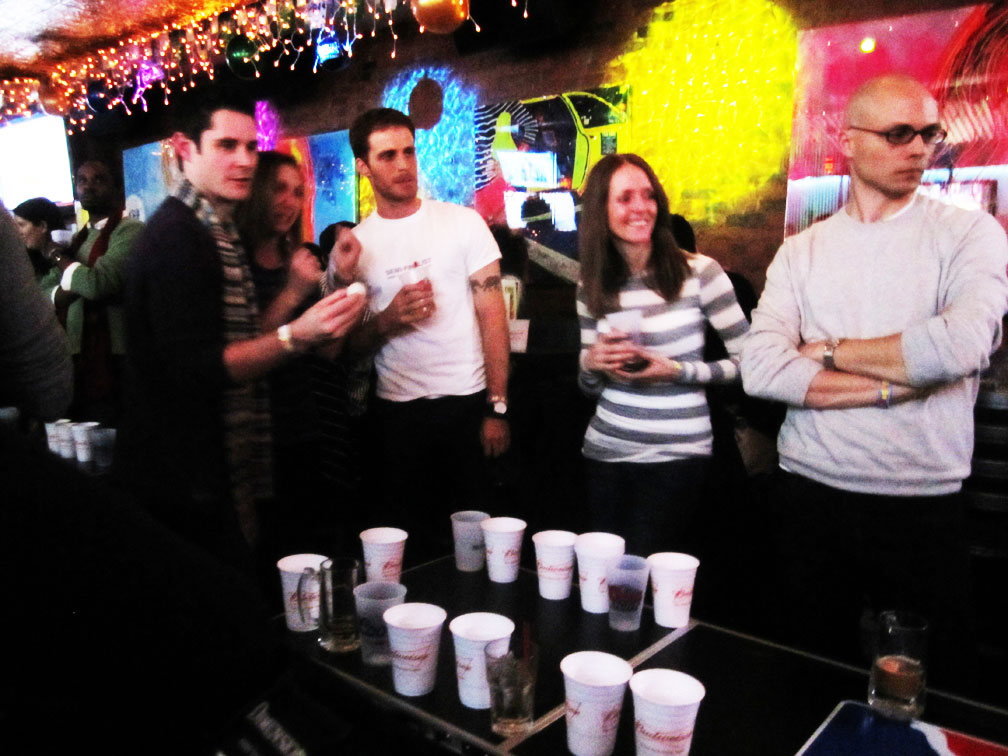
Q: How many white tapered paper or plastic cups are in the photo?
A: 13